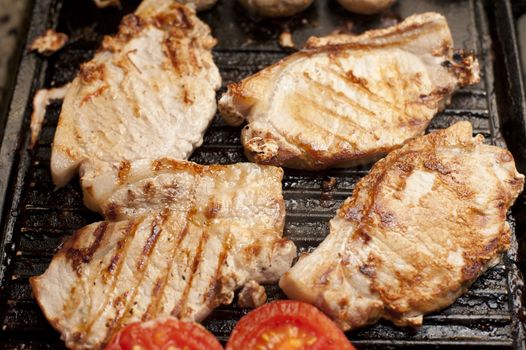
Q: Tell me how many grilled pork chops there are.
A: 4